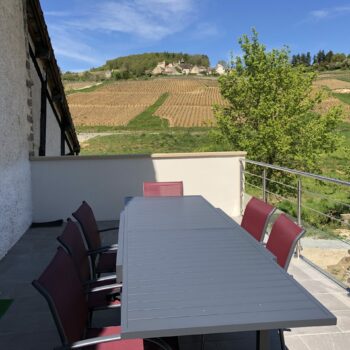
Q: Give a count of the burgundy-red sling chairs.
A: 6